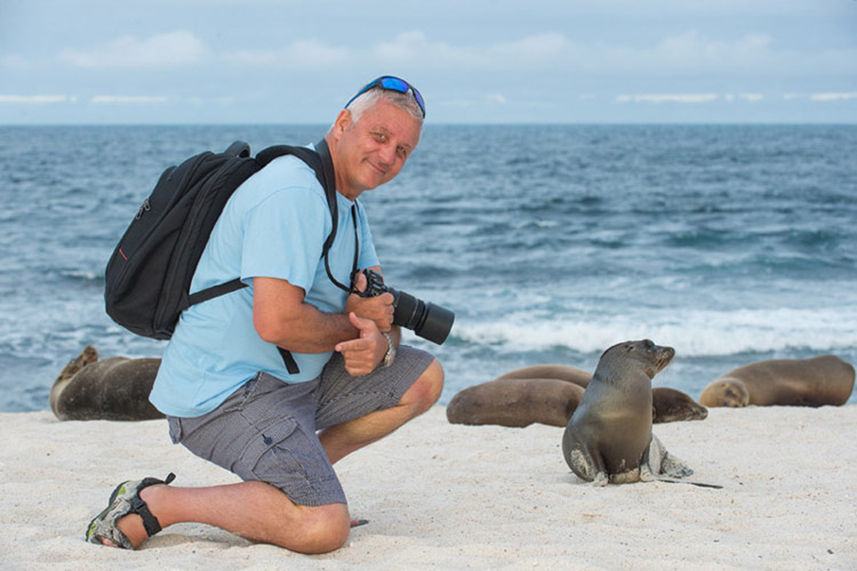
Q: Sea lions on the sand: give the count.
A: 5